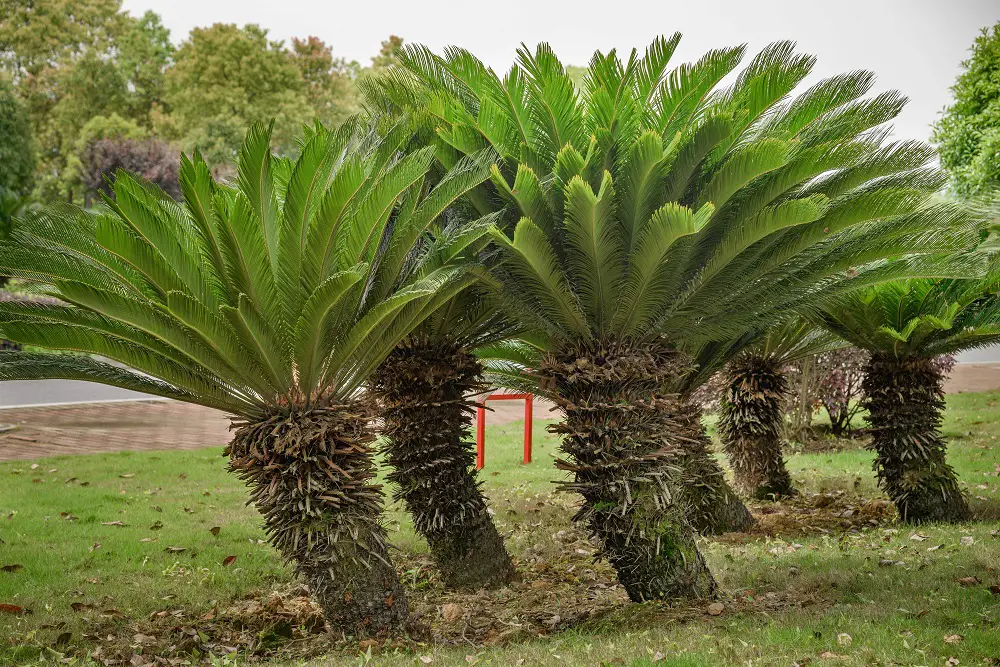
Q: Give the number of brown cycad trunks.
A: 6